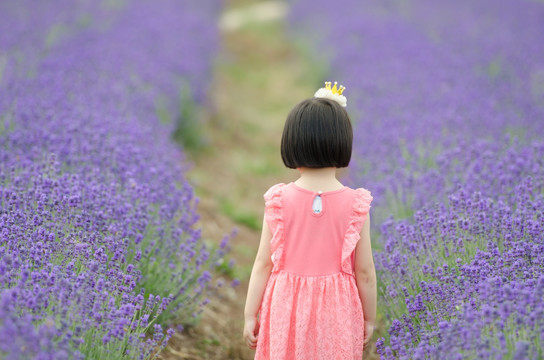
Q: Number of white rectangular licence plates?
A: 0